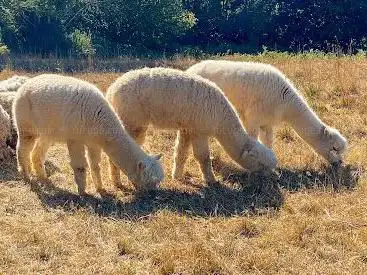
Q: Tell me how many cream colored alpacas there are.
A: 3